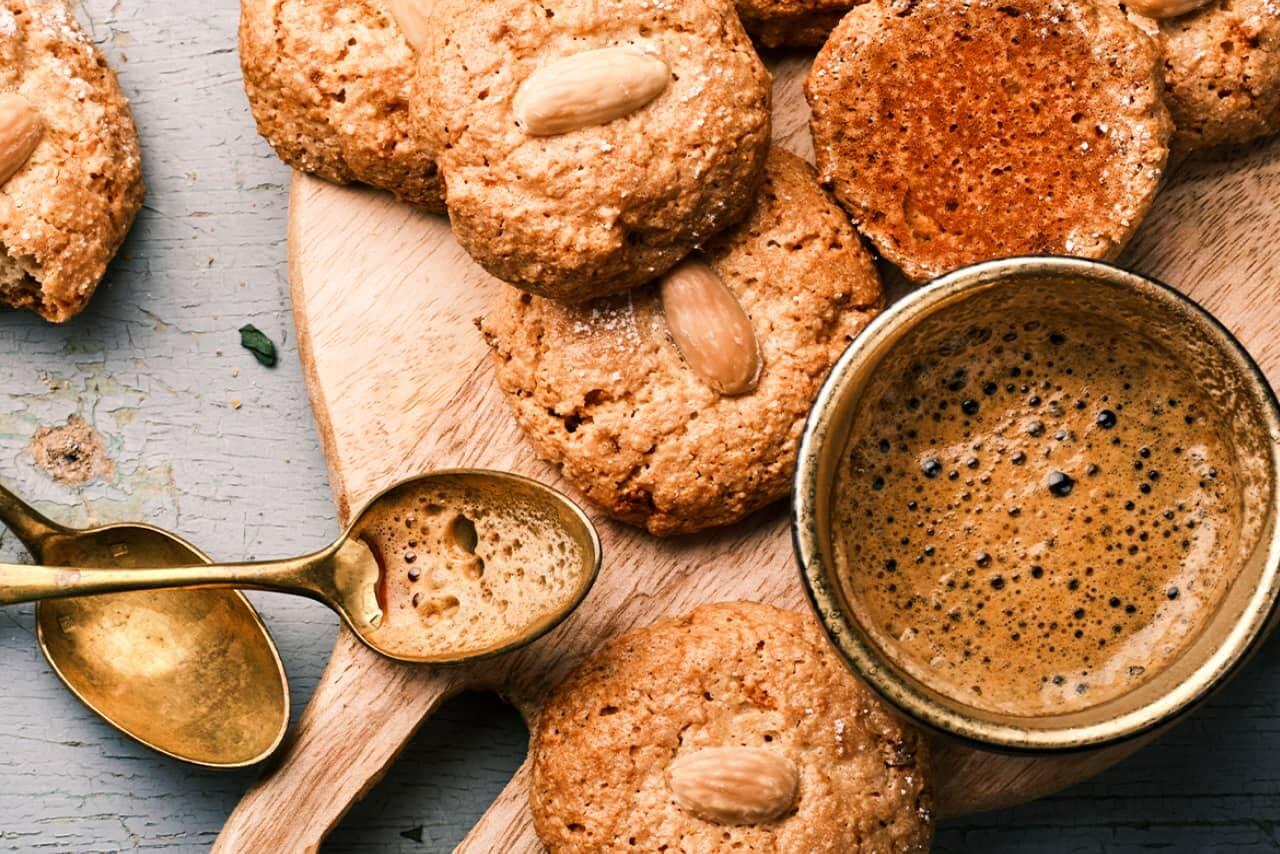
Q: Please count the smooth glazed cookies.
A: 0